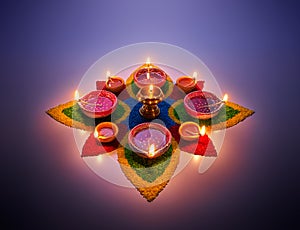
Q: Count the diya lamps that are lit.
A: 9